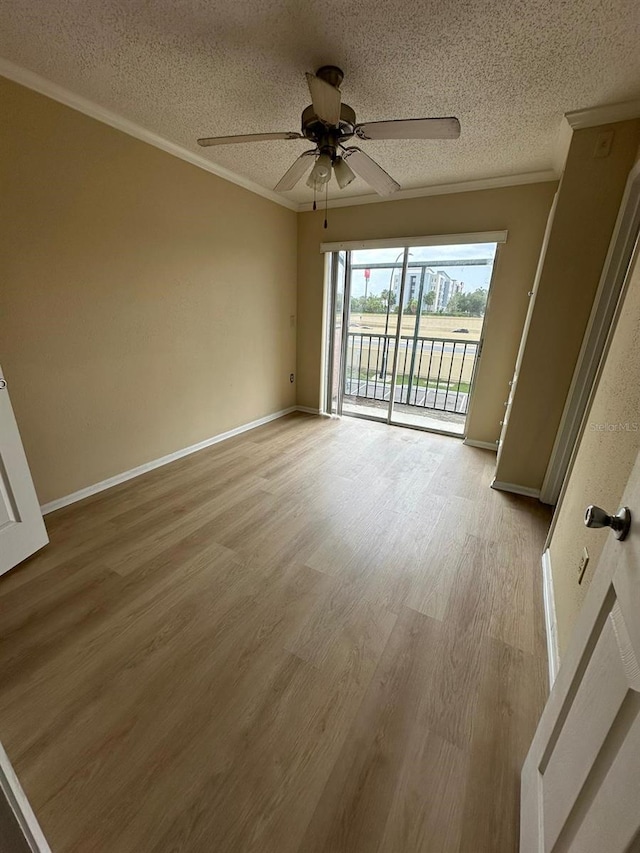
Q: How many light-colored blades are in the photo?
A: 5